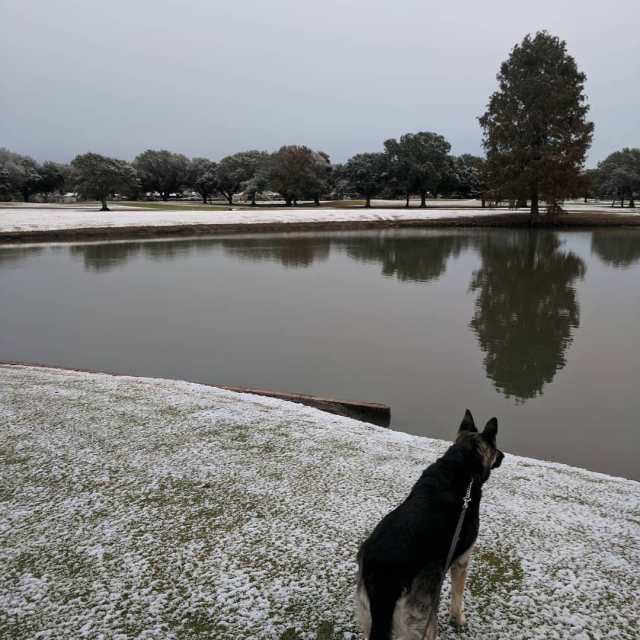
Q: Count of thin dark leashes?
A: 1